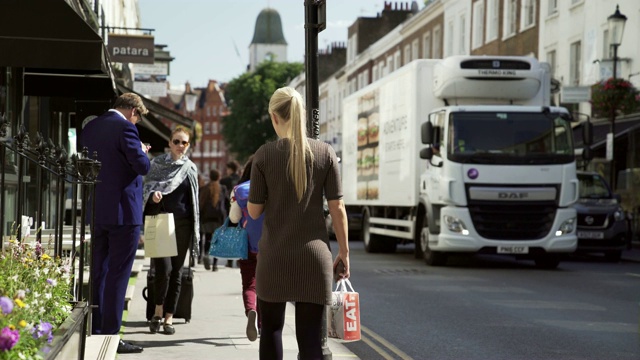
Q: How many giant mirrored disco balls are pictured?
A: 0